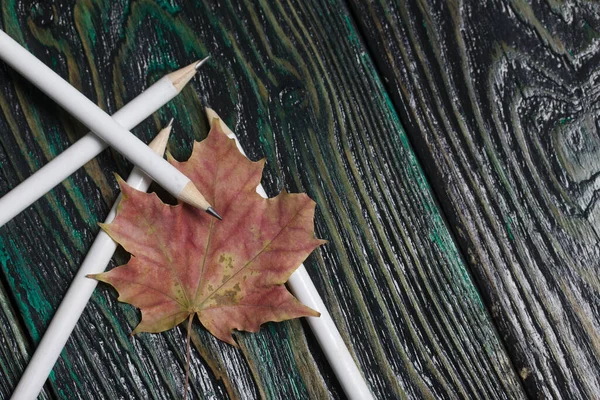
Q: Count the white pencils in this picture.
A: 4